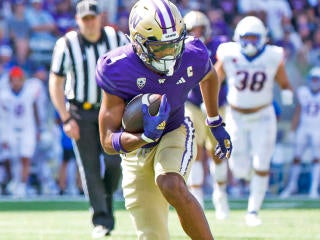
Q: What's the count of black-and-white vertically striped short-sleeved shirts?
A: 1